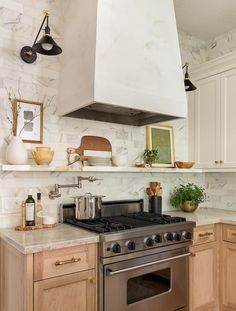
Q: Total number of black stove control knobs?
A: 7